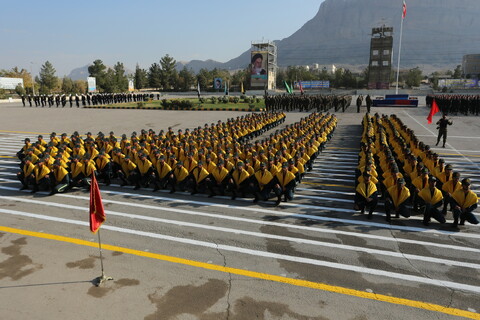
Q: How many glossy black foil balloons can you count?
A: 0